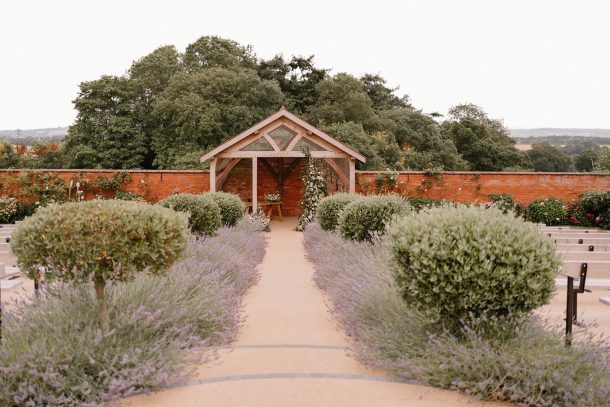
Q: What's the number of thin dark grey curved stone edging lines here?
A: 2